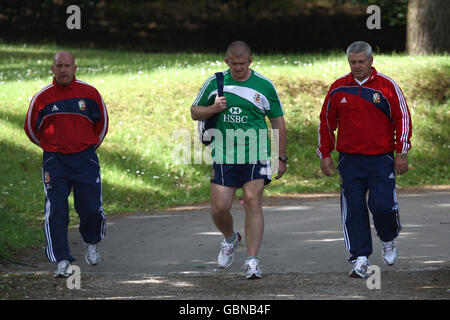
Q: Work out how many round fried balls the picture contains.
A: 0